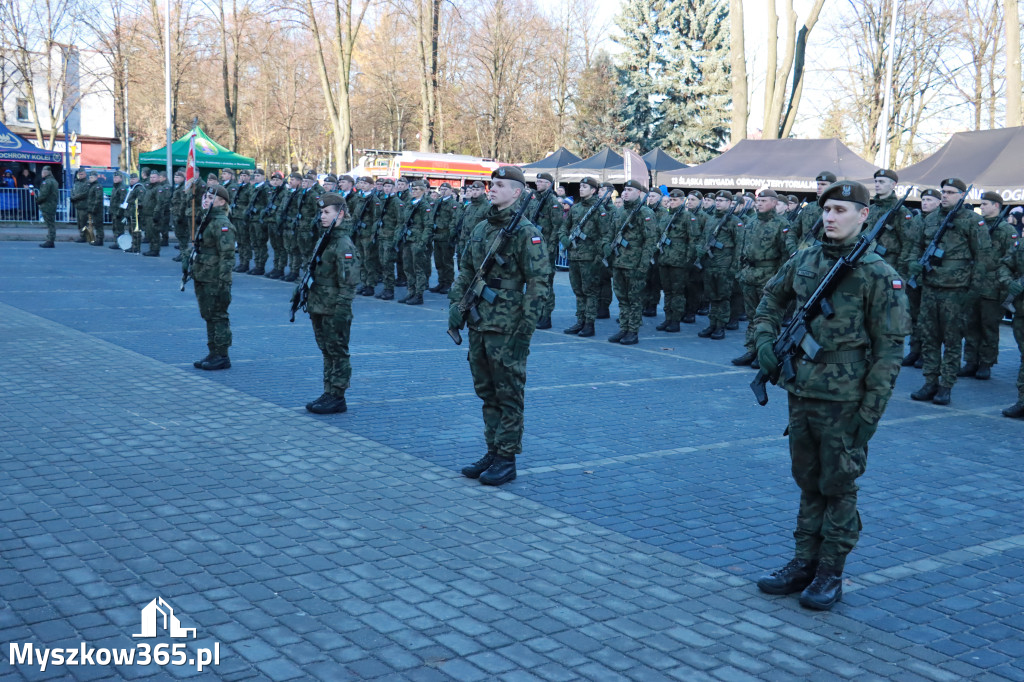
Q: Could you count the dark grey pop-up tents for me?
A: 5